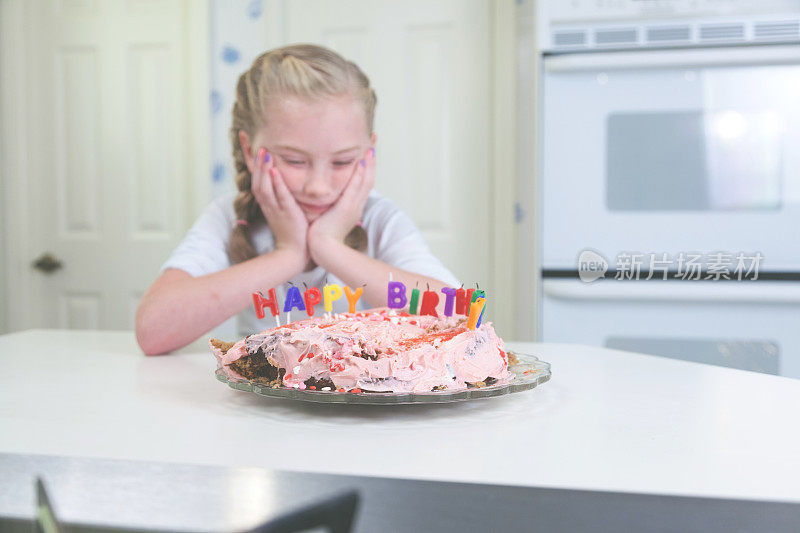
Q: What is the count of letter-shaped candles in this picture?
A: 13